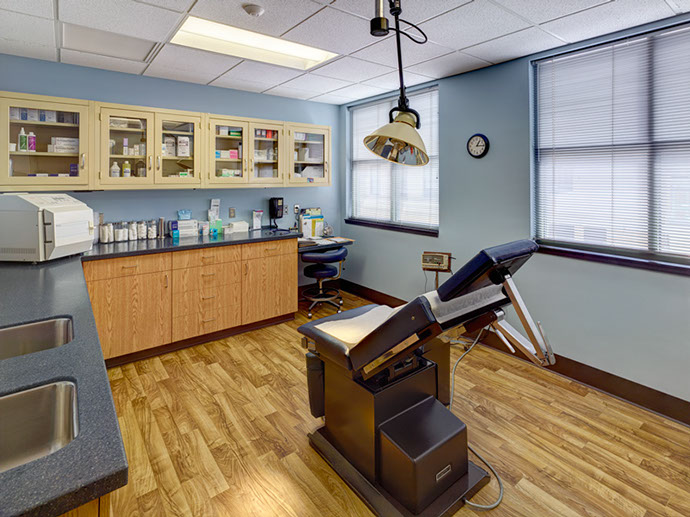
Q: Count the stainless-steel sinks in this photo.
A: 2